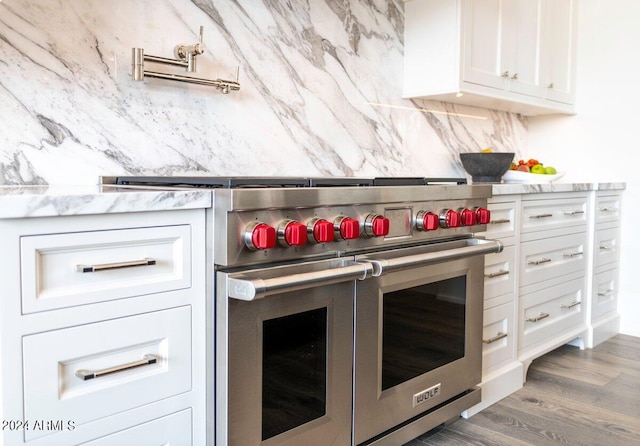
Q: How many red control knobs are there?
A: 9